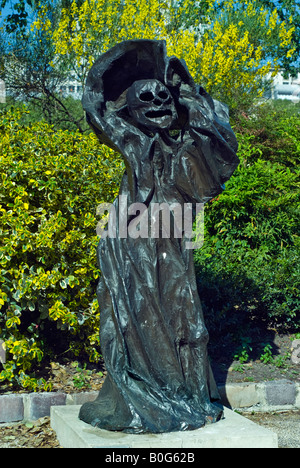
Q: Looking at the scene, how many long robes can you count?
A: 1